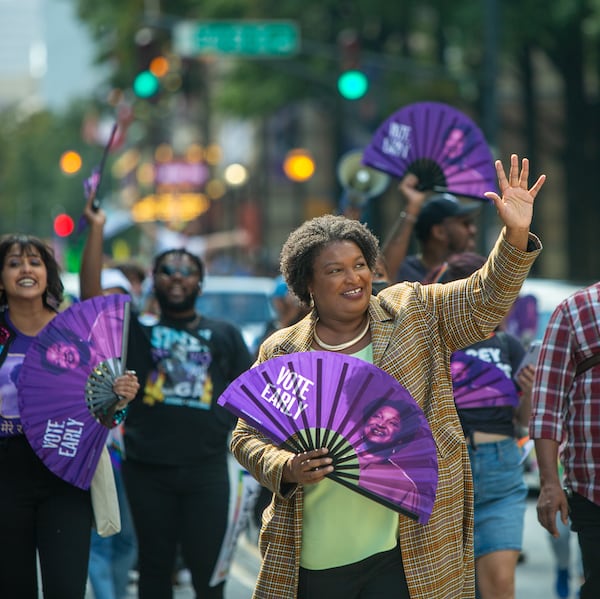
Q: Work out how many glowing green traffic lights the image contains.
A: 2